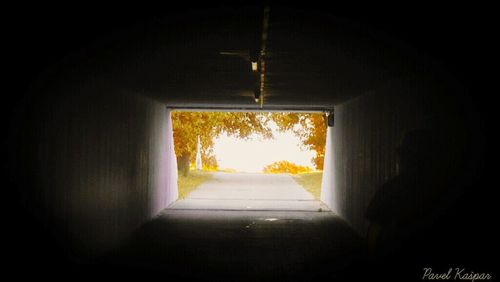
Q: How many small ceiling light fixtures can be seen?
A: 2